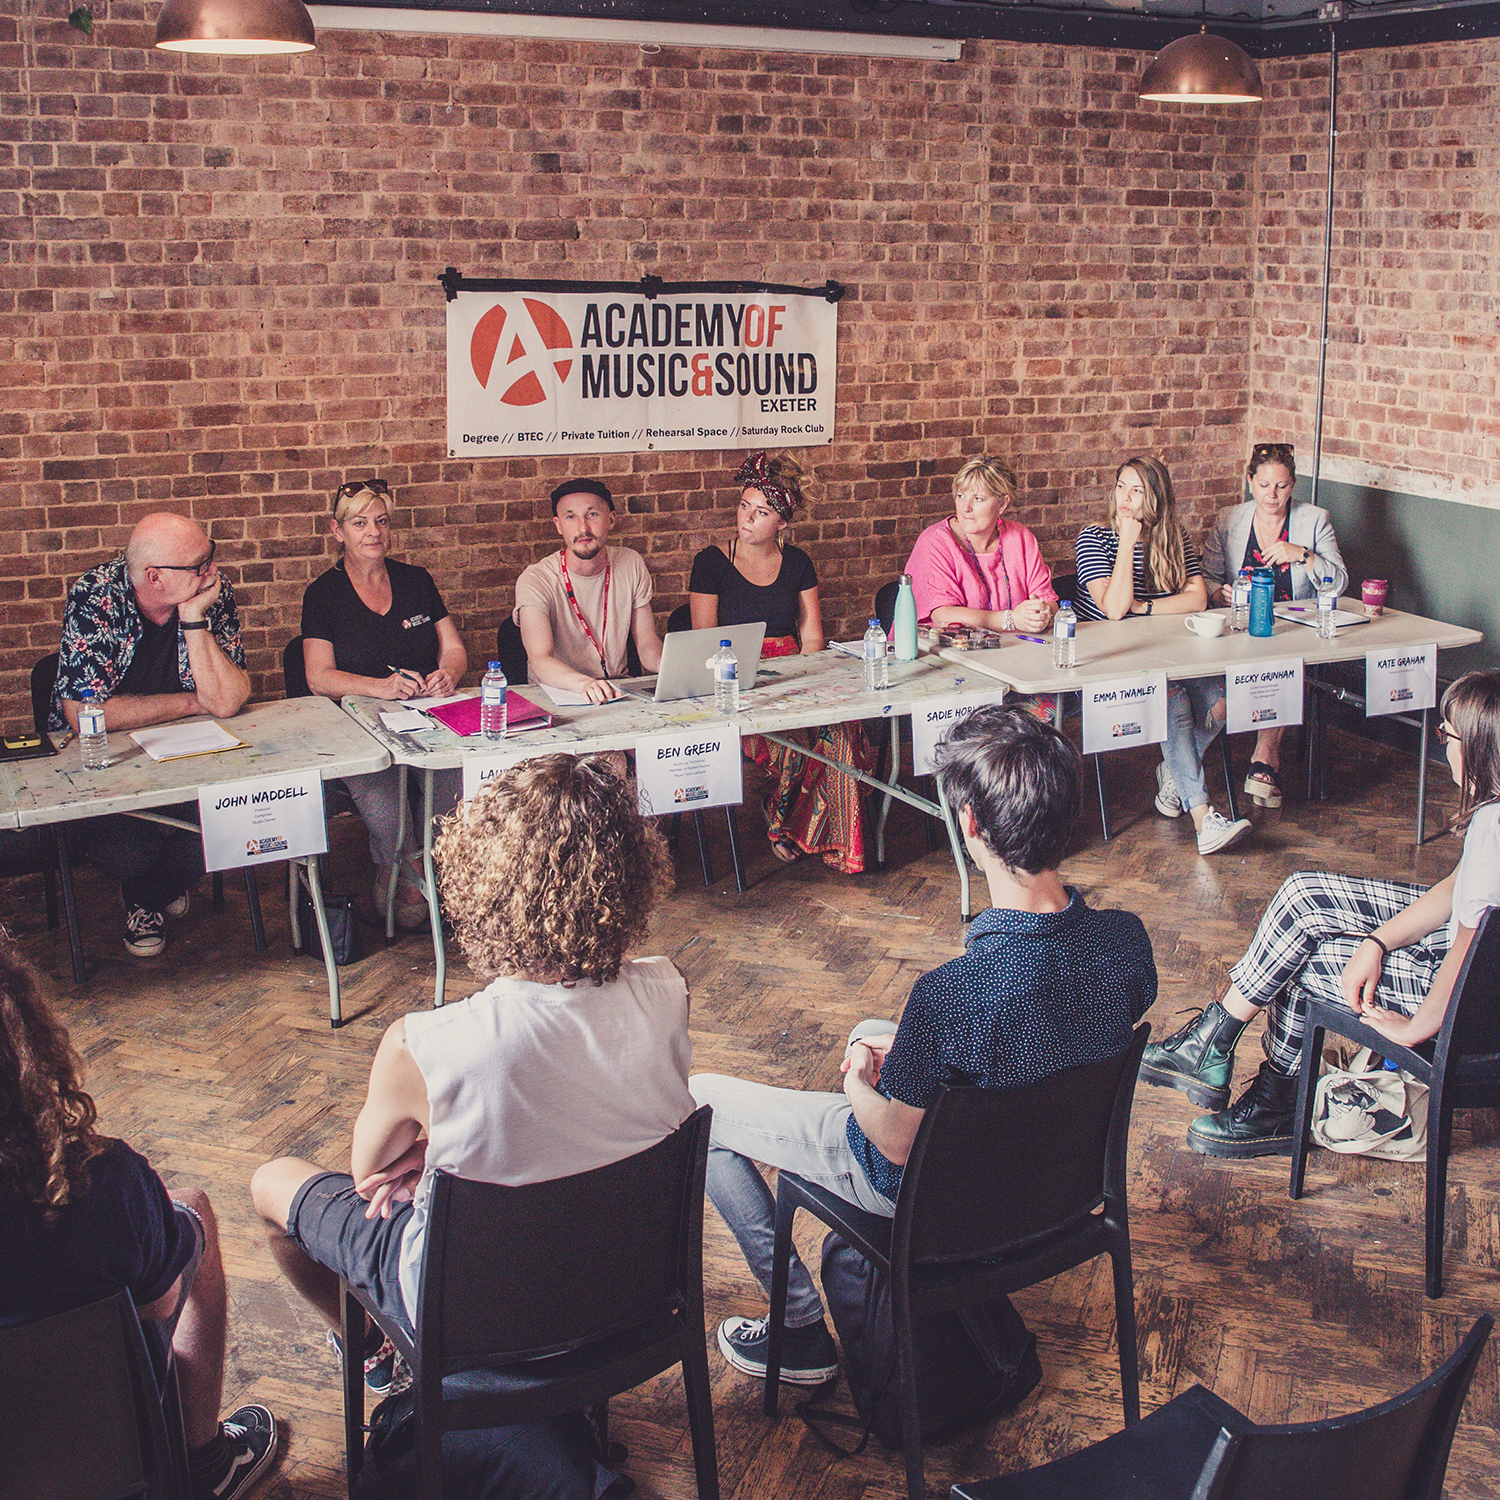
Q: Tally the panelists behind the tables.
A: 7